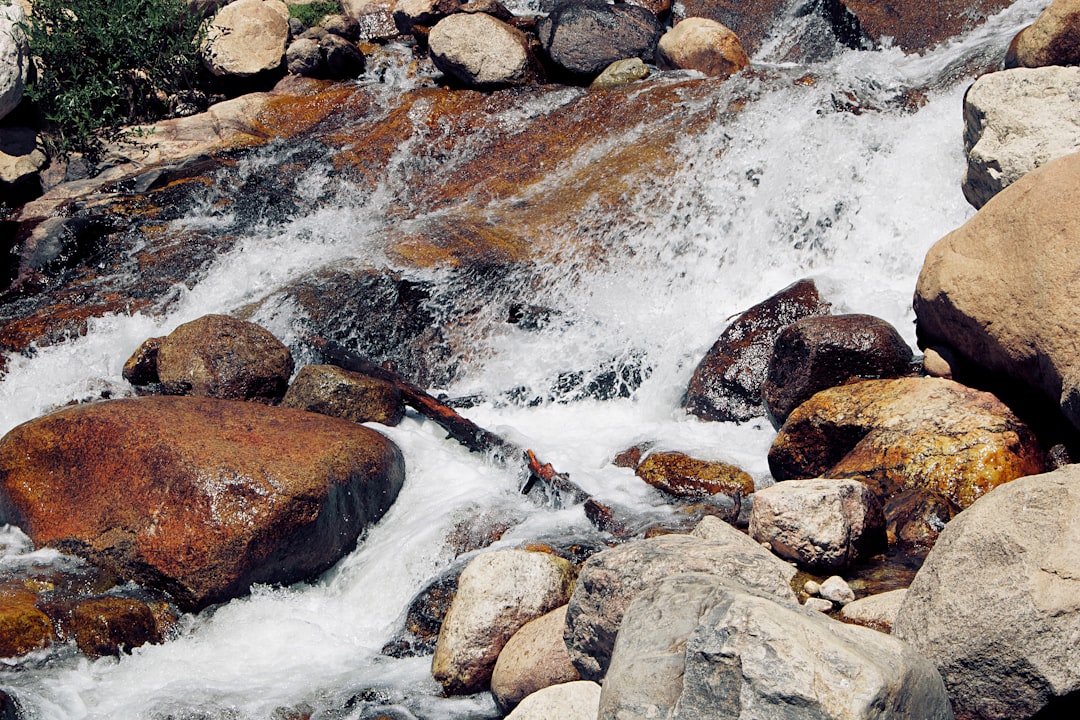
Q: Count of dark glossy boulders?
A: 2